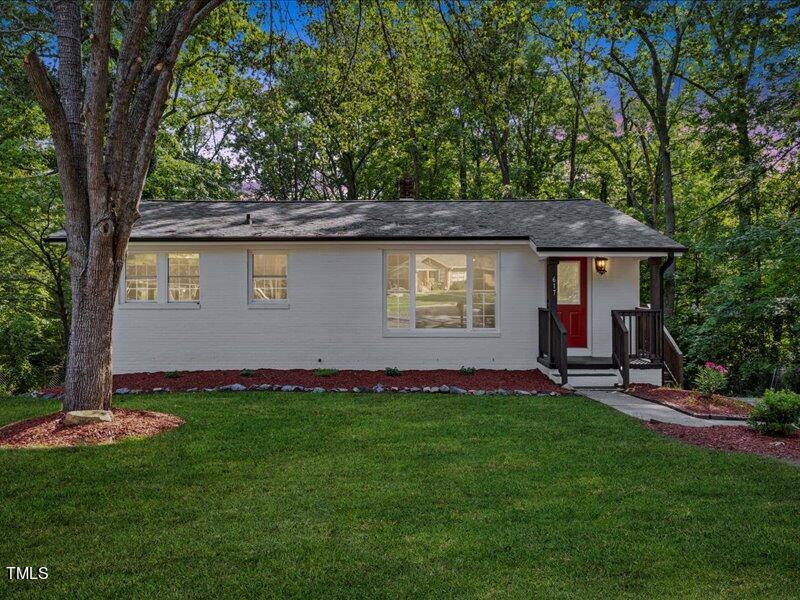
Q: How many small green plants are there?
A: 5